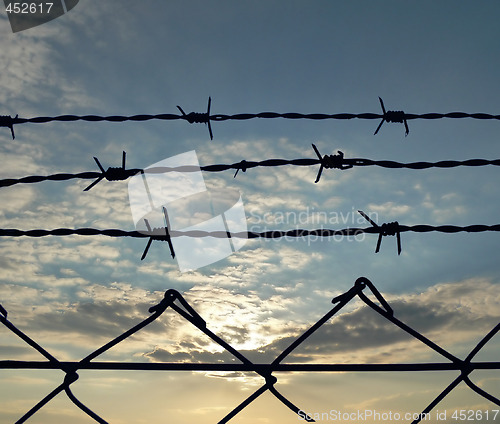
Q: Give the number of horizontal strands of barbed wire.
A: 3